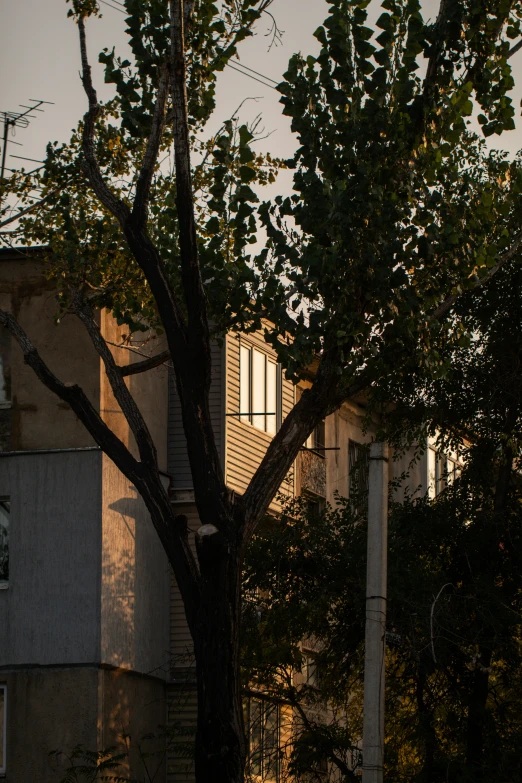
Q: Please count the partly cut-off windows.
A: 3